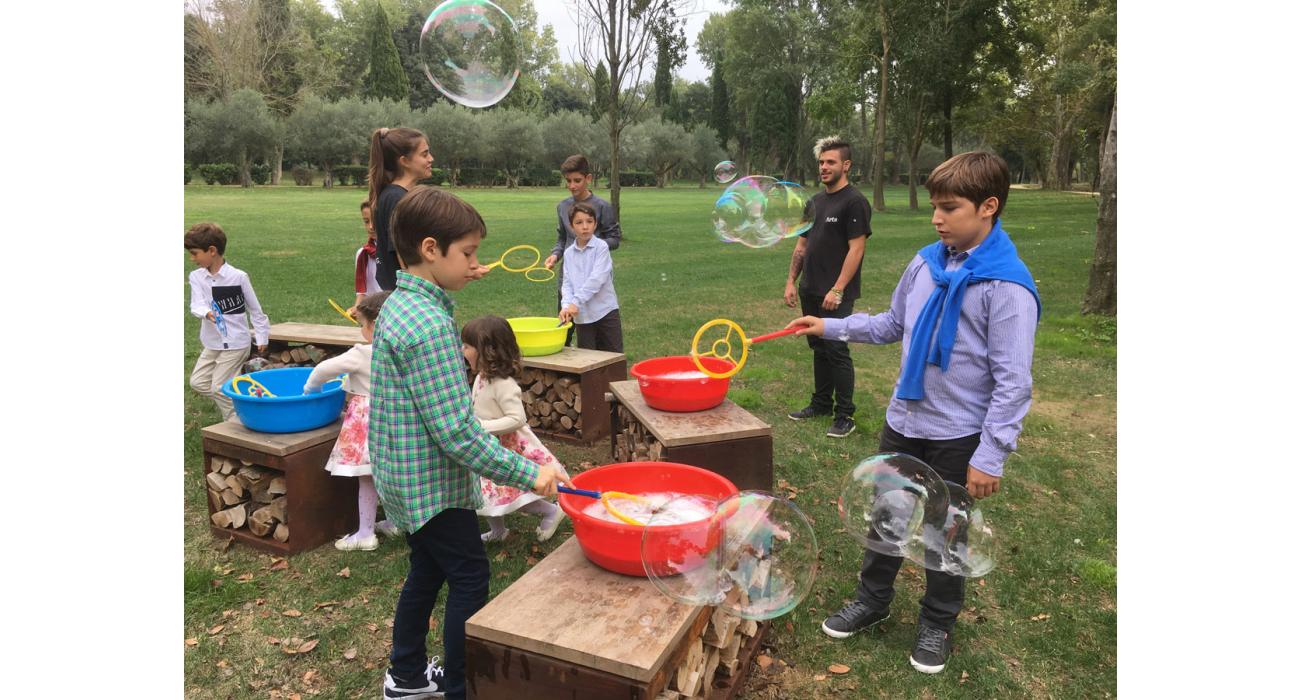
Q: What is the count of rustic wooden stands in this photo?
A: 5